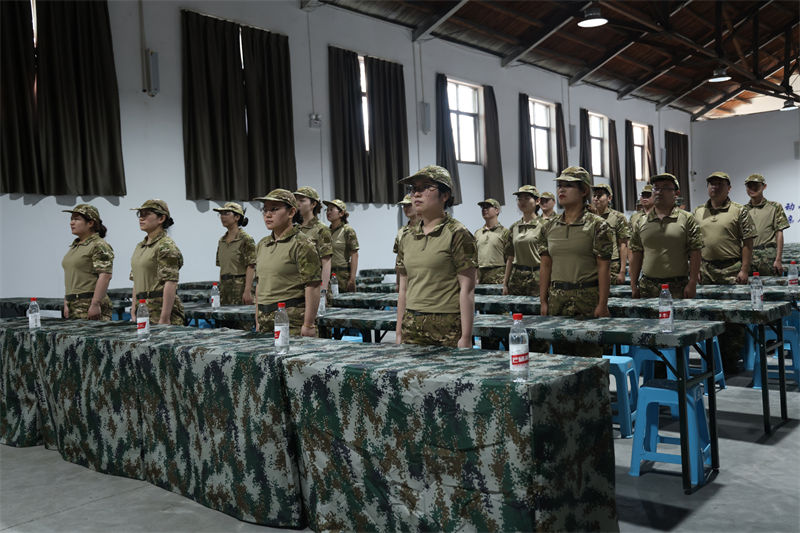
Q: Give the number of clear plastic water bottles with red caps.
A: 10